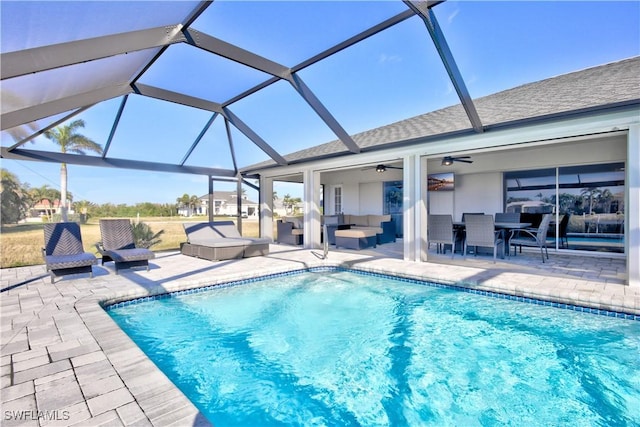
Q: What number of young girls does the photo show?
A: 0